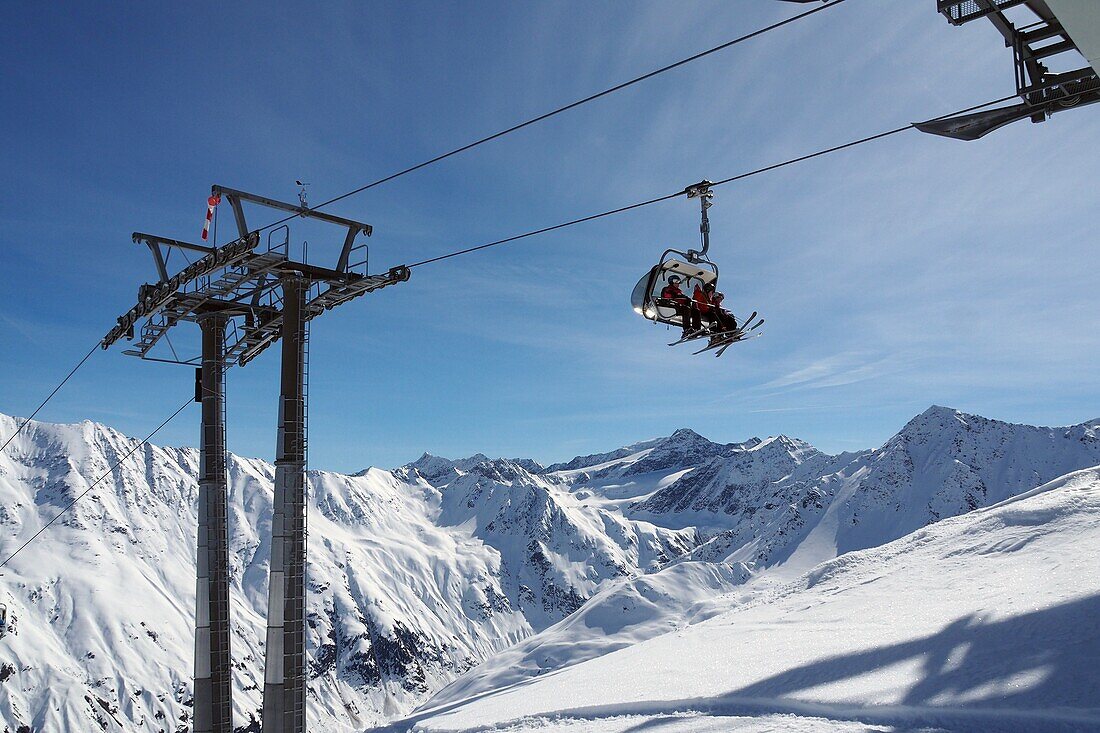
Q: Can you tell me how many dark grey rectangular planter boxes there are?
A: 0